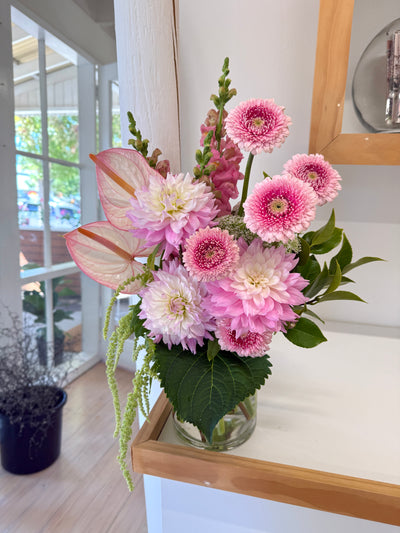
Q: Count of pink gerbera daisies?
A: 5